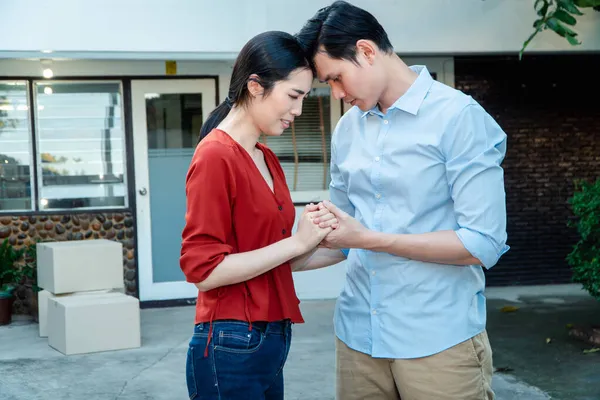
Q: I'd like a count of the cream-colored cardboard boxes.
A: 3